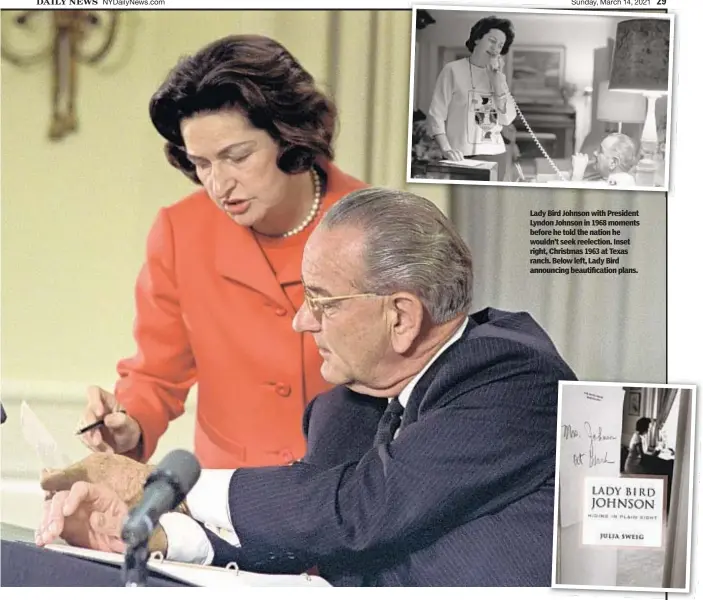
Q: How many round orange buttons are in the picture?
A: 3